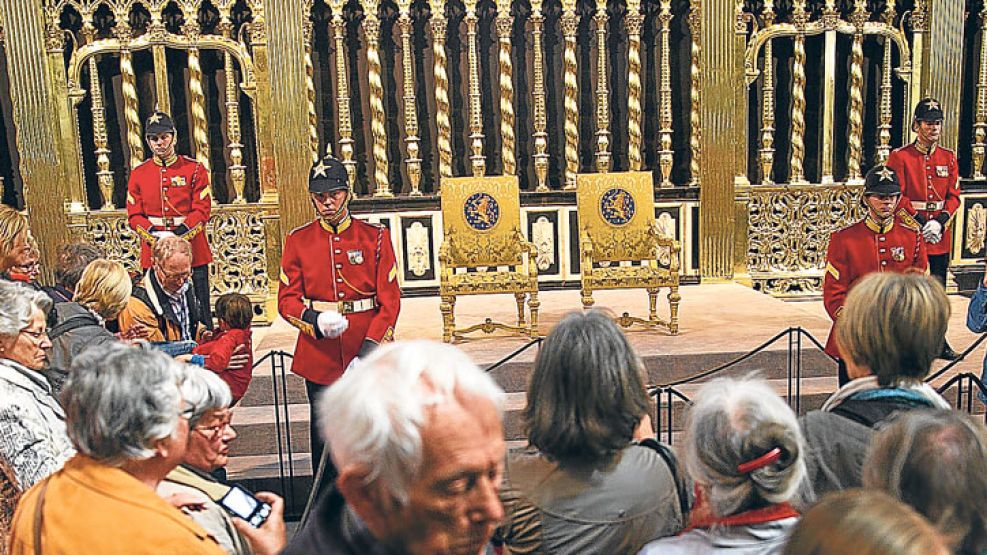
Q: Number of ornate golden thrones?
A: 2